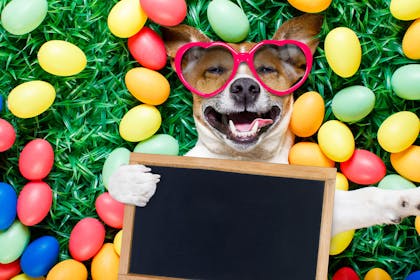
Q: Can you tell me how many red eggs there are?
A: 10